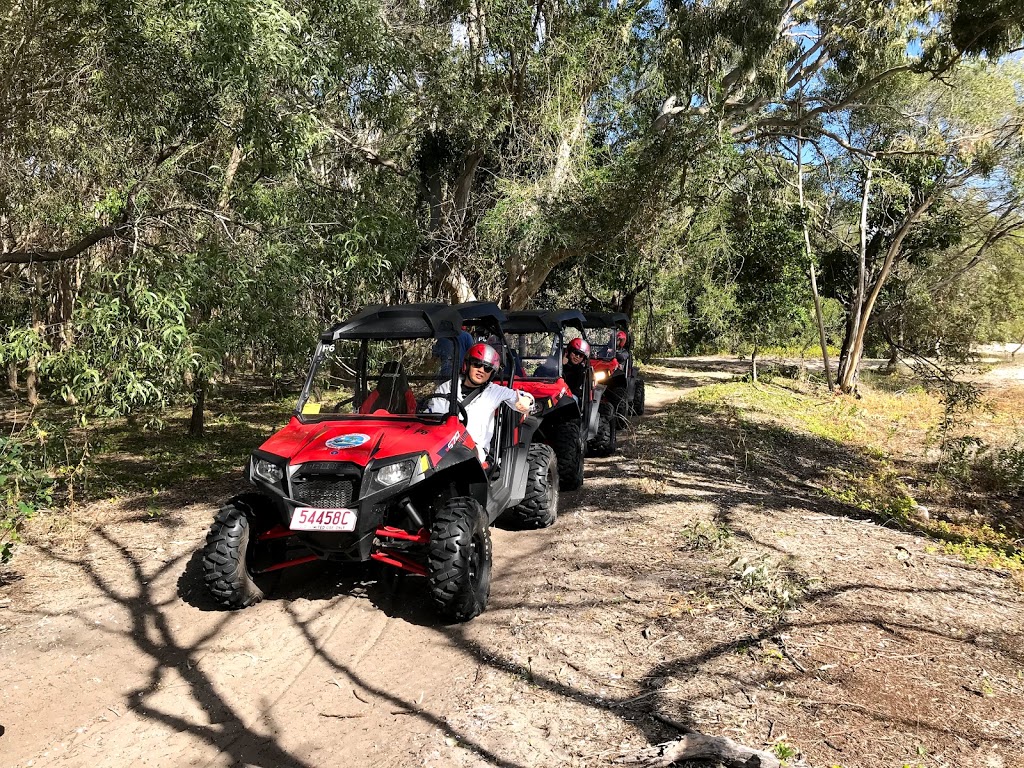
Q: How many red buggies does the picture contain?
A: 3